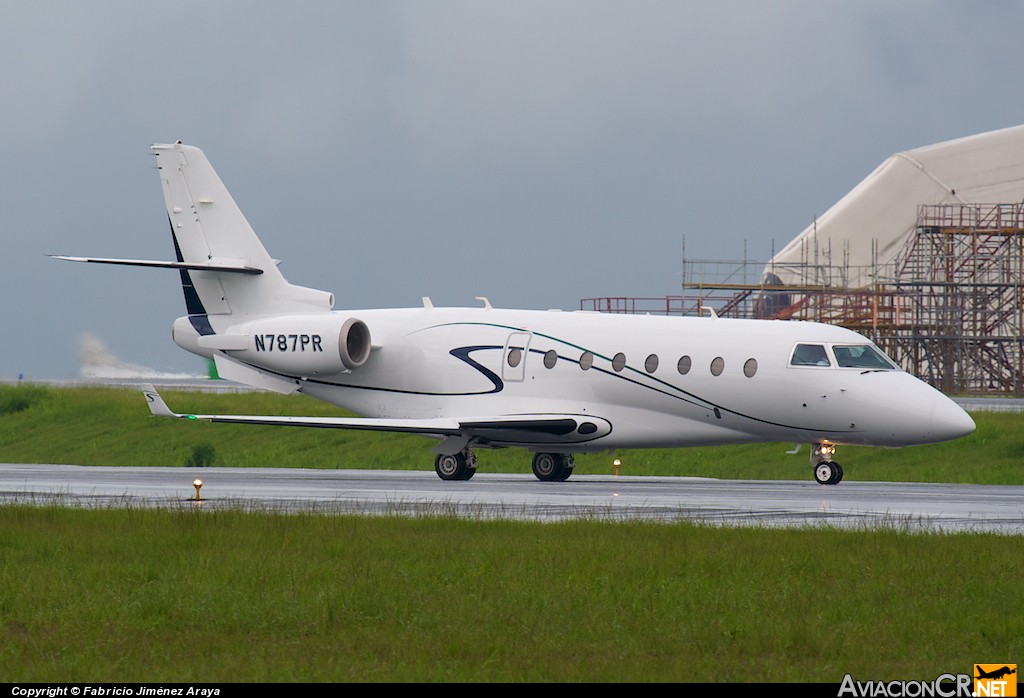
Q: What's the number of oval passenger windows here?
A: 8